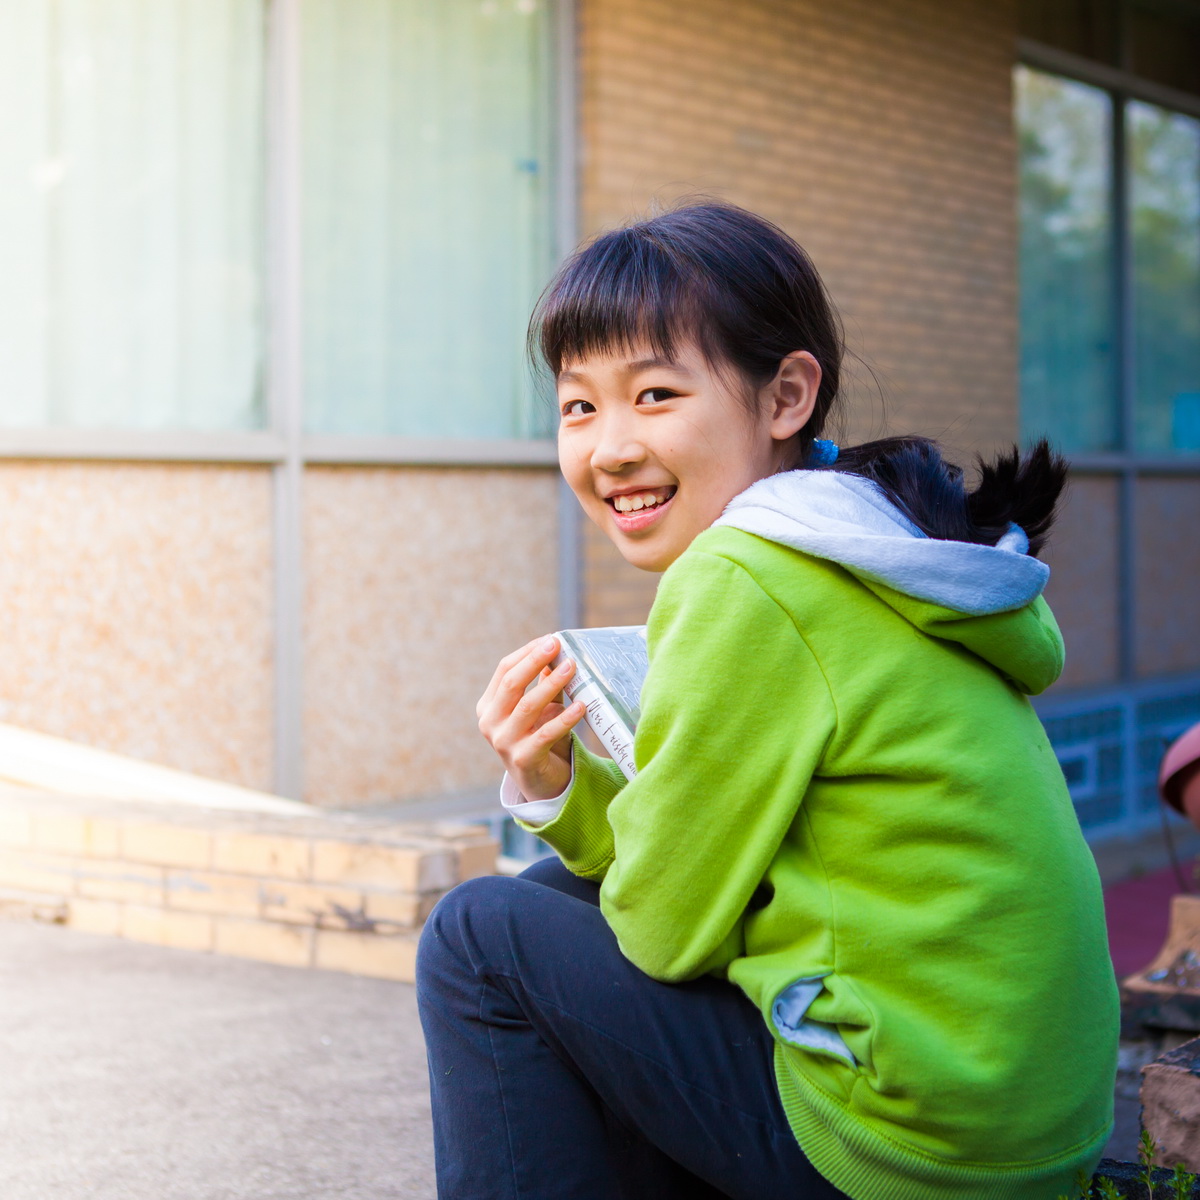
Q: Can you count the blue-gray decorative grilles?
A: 2